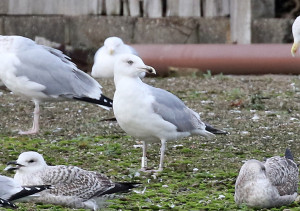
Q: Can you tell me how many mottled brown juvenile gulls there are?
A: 2